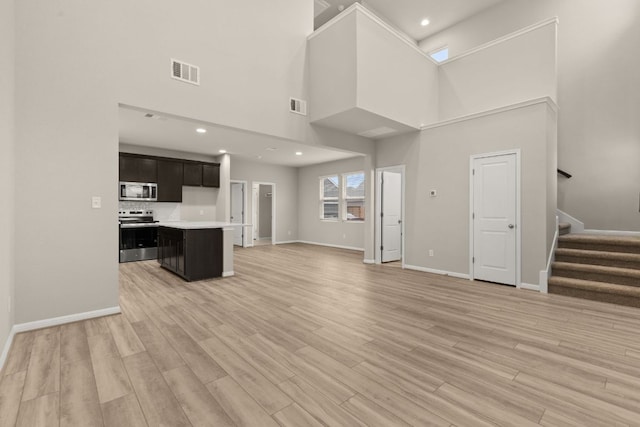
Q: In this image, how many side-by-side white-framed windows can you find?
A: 2